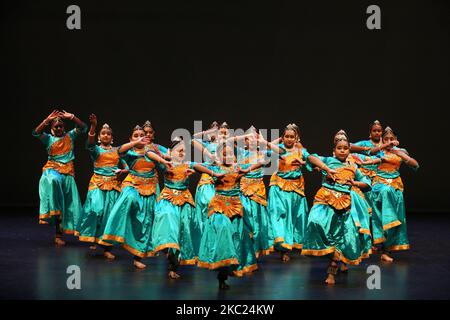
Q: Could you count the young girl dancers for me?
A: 13